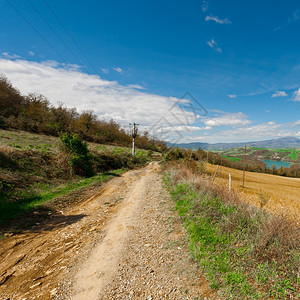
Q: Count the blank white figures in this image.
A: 0